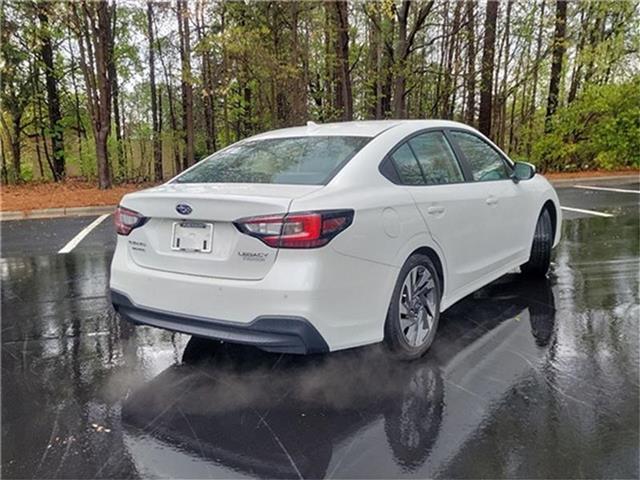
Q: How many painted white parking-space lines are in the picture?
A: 3